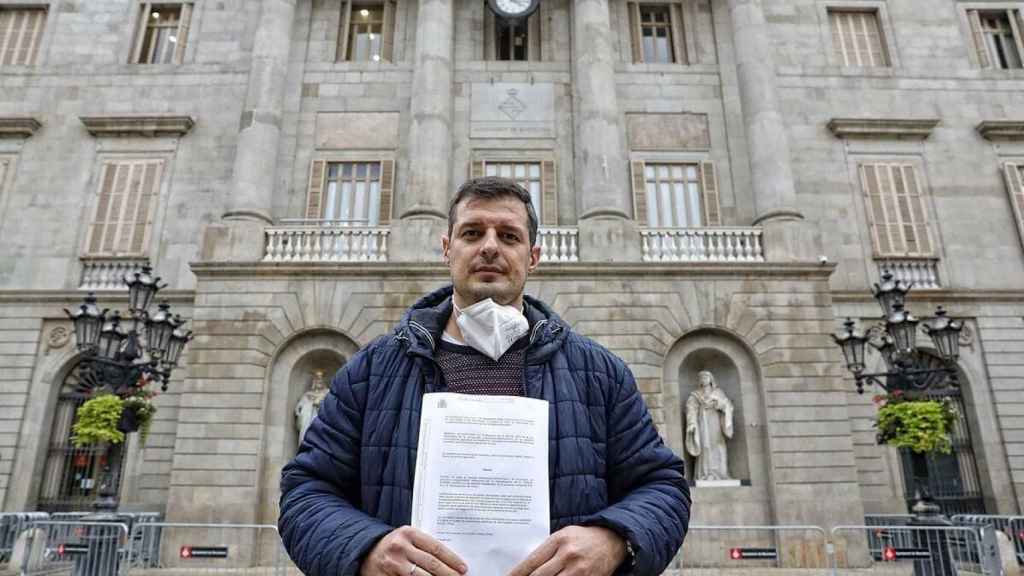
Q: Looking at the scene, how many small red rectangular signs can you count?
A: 4